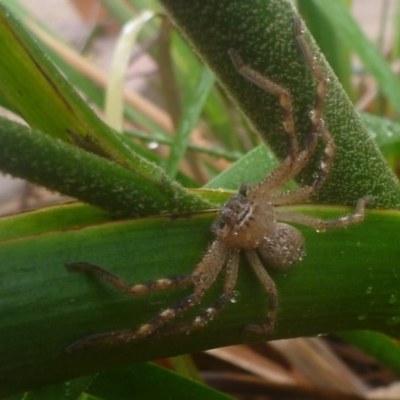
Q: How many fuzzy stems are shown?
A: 2